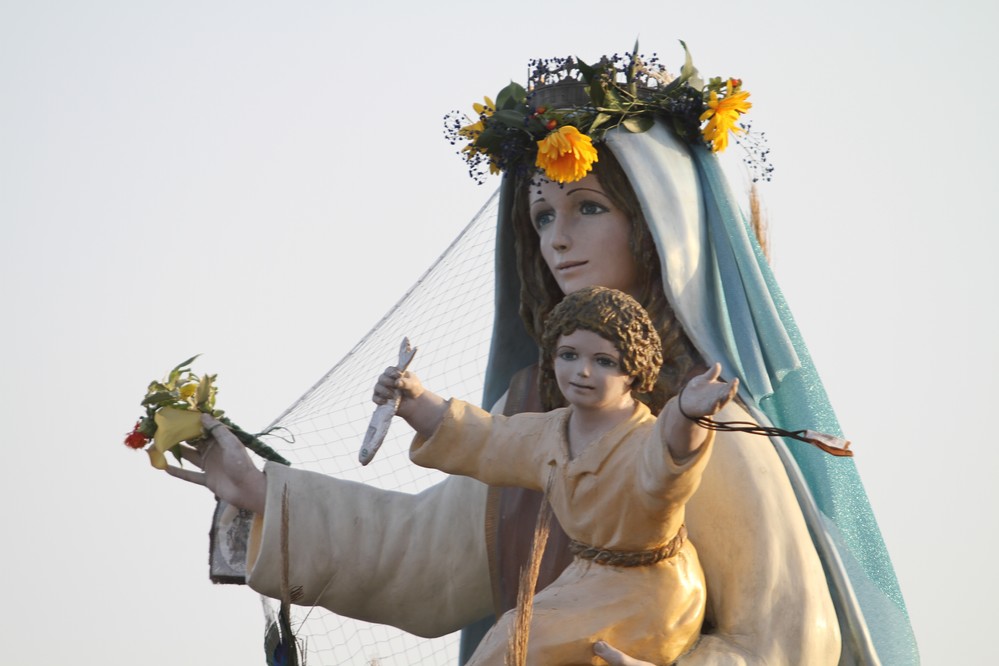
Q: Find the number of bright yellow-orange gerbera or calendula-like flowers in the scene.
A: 3